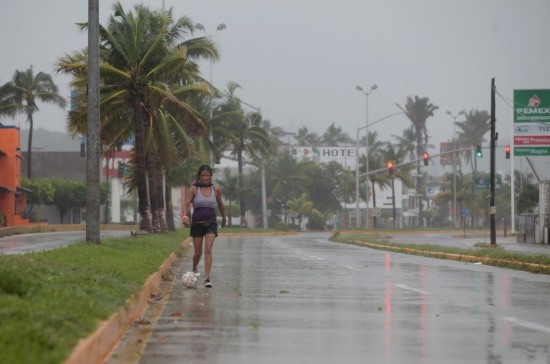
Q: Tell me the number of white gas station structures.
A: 1